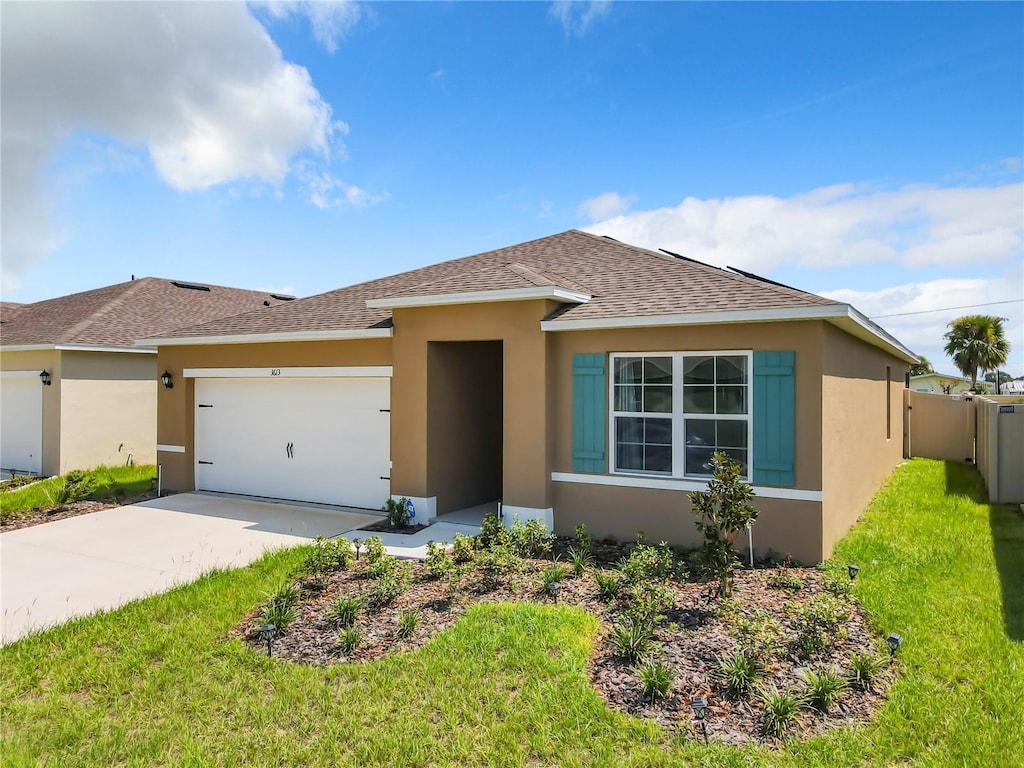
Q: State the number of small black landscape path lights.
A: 6